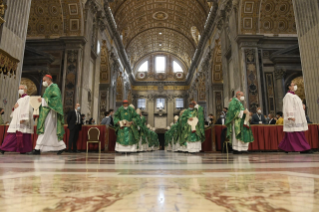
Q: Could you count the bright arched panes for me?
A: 3